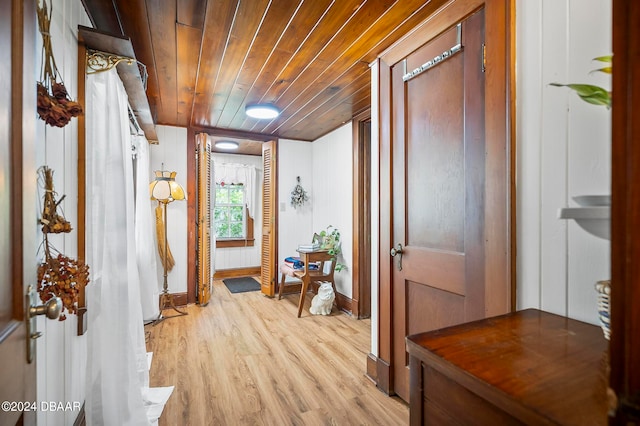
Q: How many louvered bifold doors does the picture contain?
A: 2